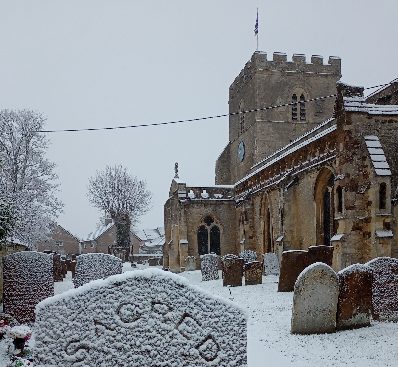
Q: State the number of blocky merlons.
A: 5